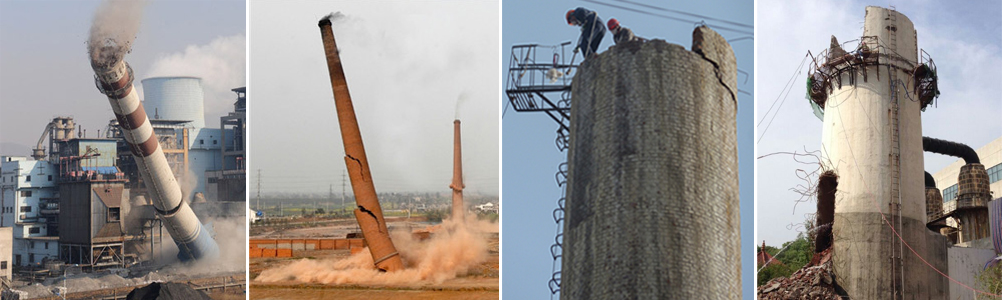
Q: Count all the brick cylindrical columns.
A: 3